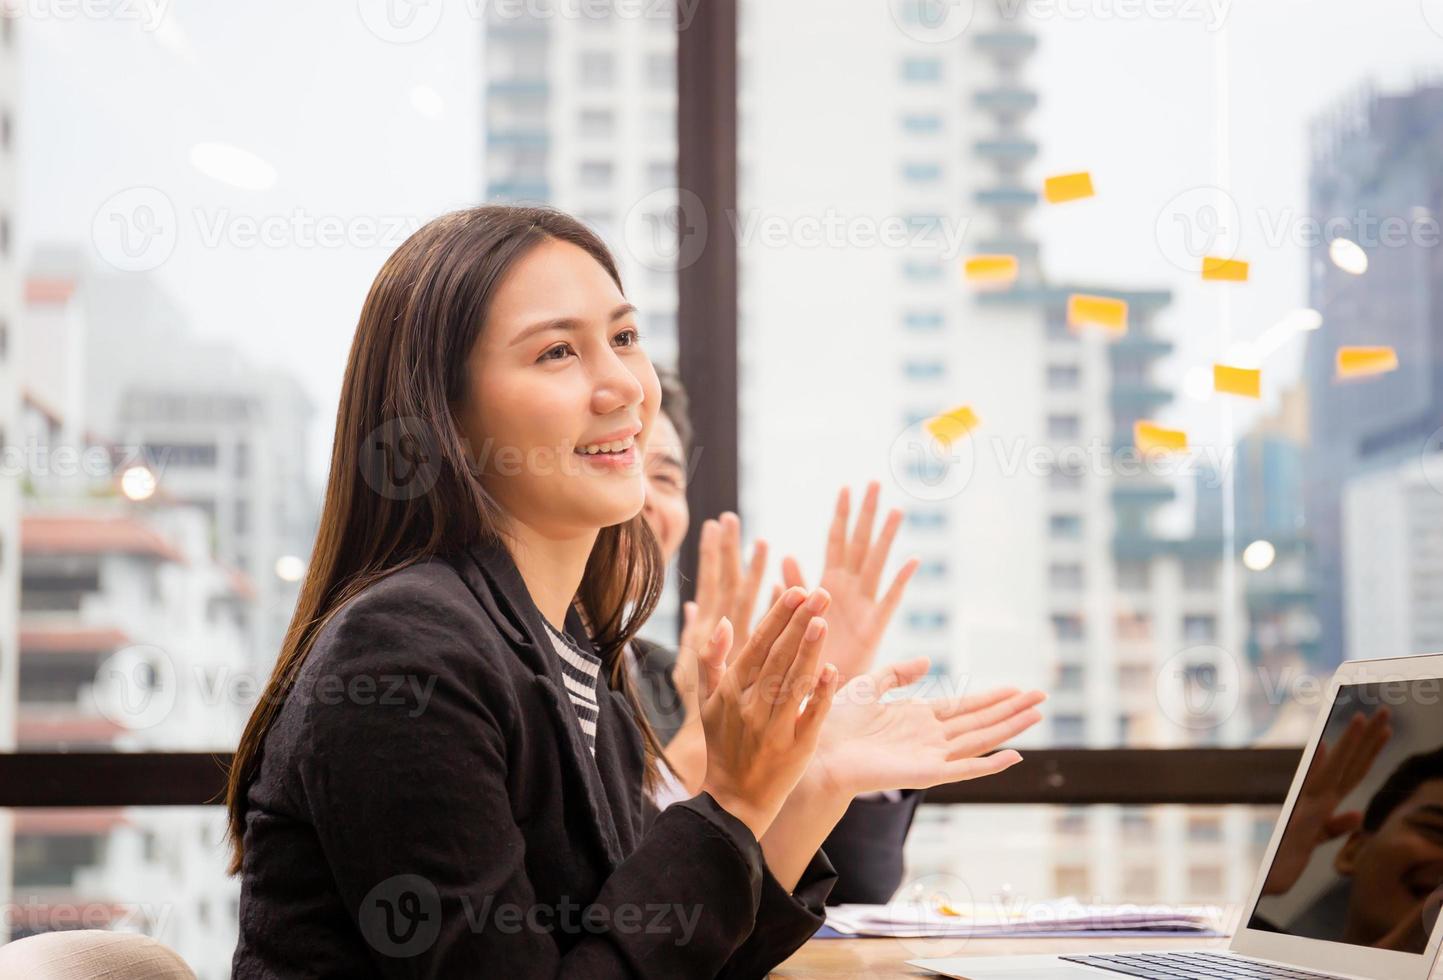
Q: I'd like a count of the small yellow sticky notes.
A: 8